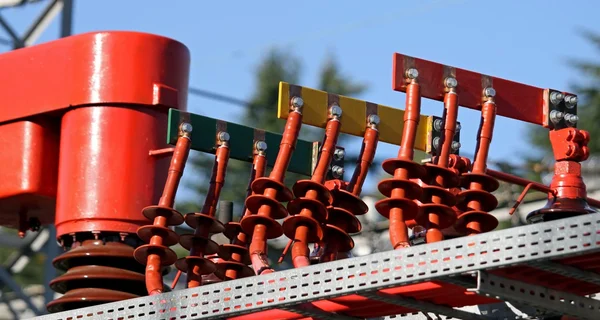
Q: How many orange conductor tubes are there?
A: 9